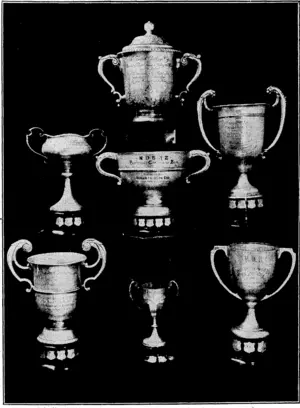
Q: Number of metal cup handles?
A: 14